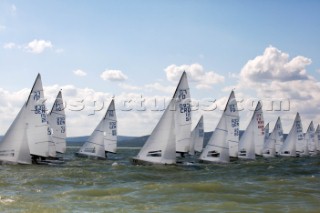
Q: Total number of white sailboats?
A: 12